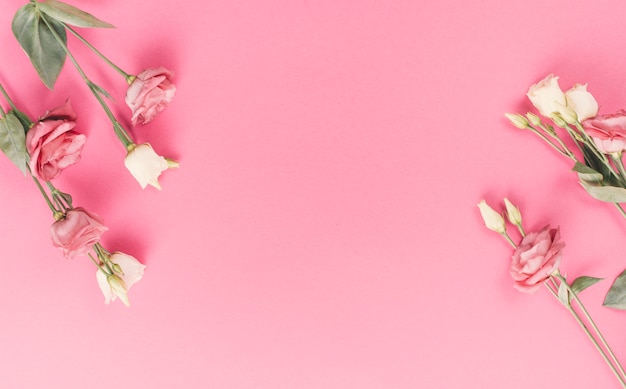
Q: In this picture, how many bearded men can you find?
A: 0